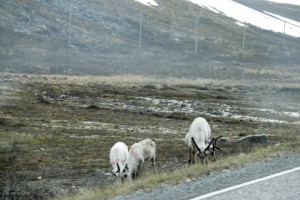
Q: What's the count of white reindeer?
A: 3